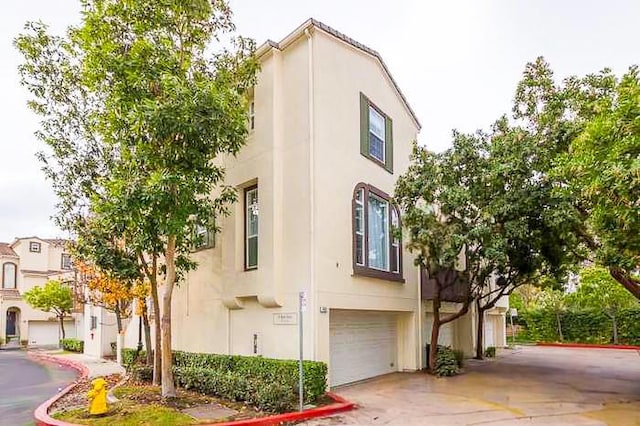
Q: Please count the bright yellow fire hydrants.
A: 1